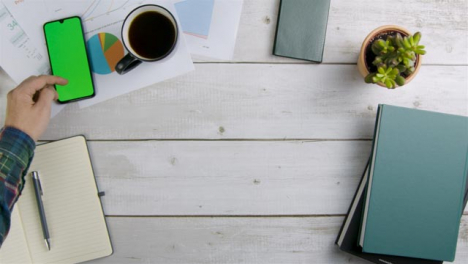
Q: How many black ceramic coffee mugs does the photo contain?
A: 1